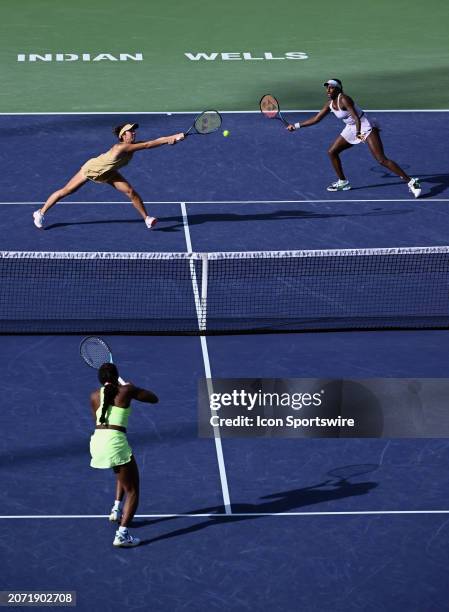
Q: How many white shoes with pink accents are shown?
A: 2